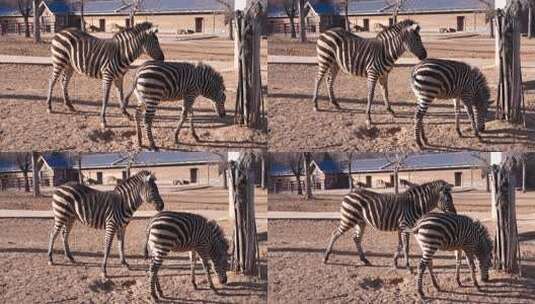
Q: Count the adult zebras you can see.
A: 4